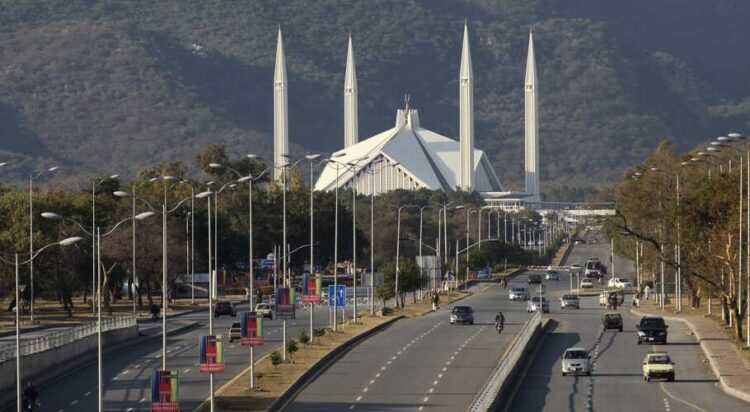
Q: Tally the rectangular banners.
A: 5